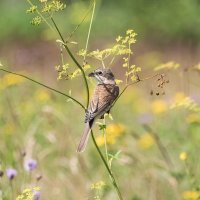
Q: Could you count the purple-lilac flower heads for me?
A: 3